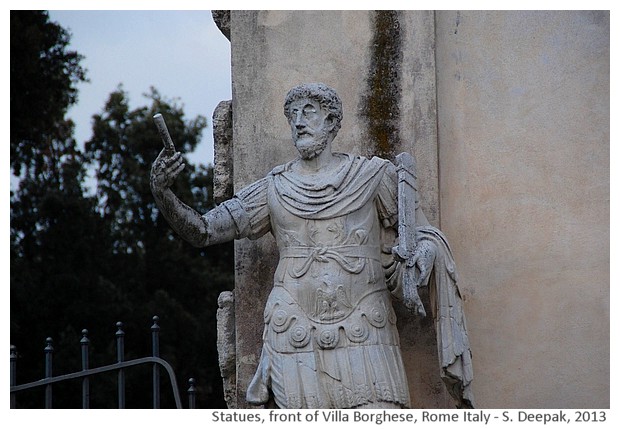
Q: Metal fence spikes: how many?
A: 6